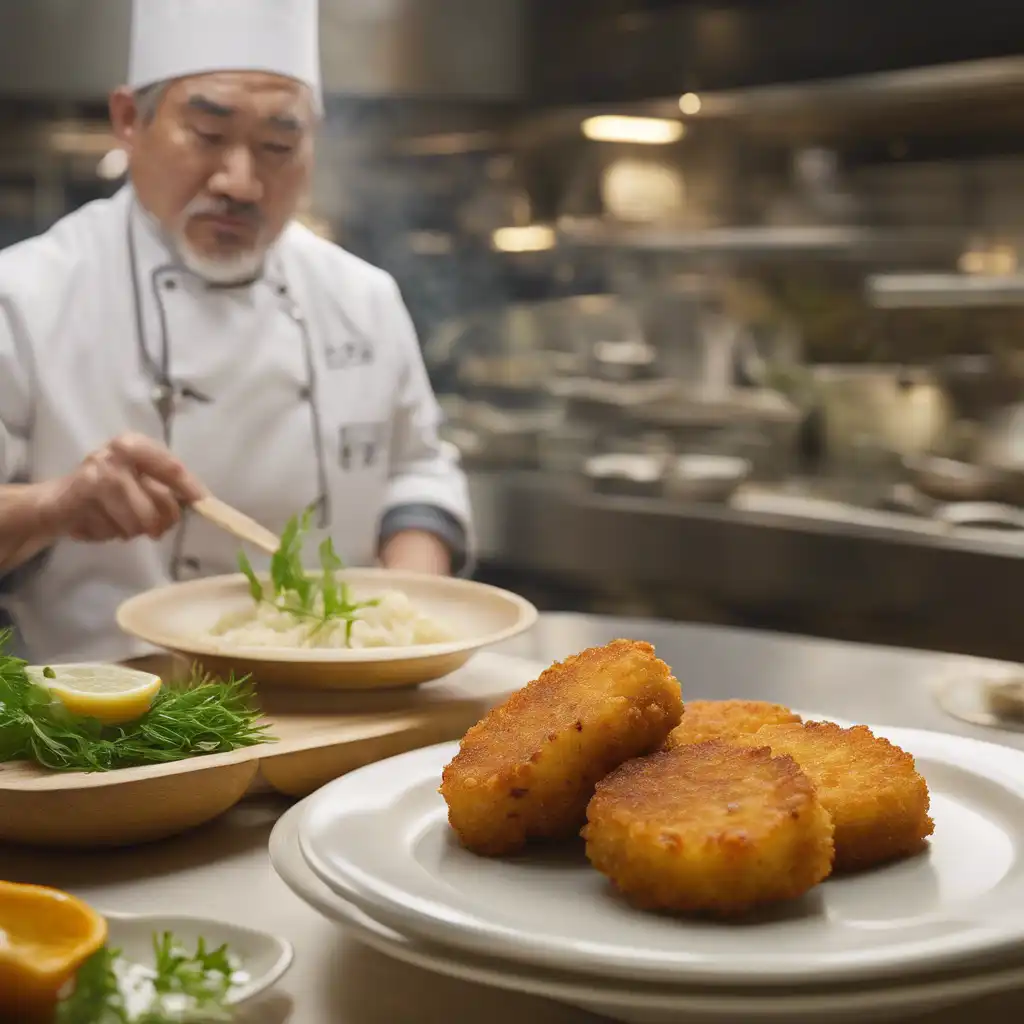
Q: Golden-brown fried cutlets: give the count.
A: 4